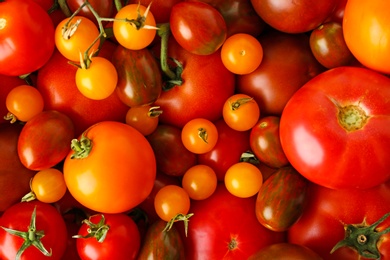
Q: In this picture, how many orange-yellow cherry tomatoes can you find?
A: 12